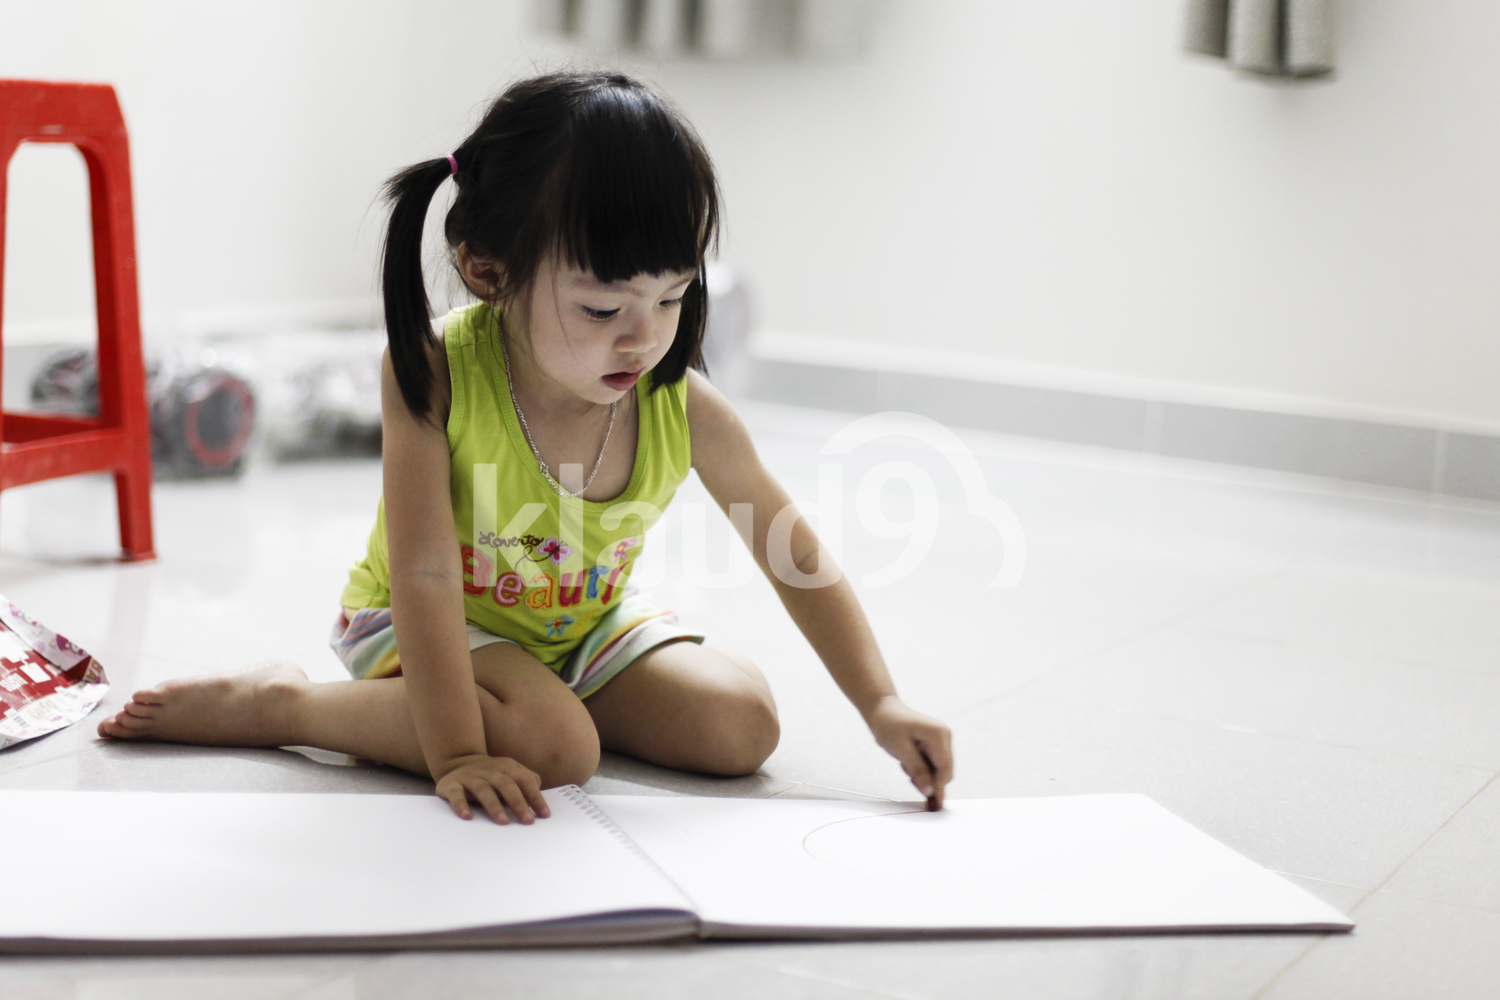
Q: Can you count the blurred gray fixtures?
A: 2